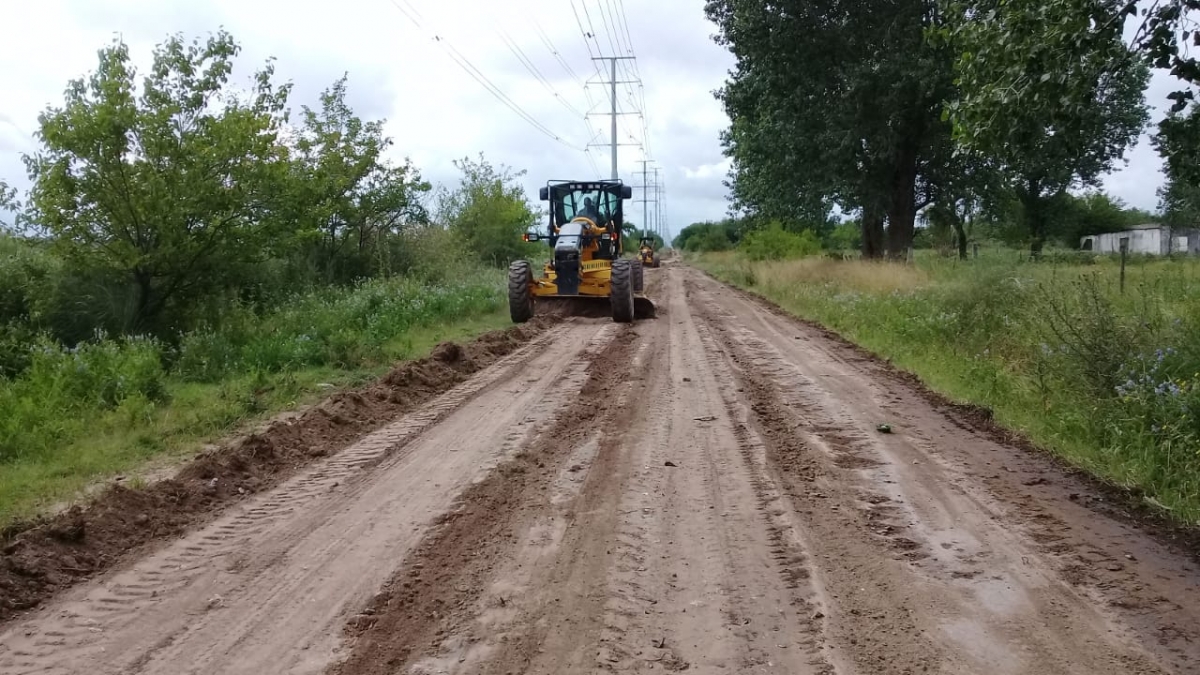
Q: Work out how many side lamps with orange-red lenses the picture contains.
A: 2